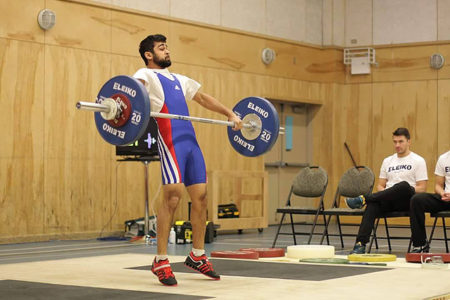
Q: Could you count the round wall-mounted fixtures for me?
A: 3